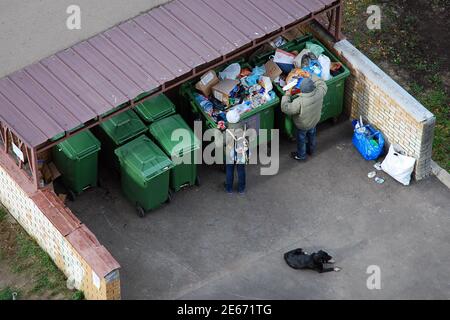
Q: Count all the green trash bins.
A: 7